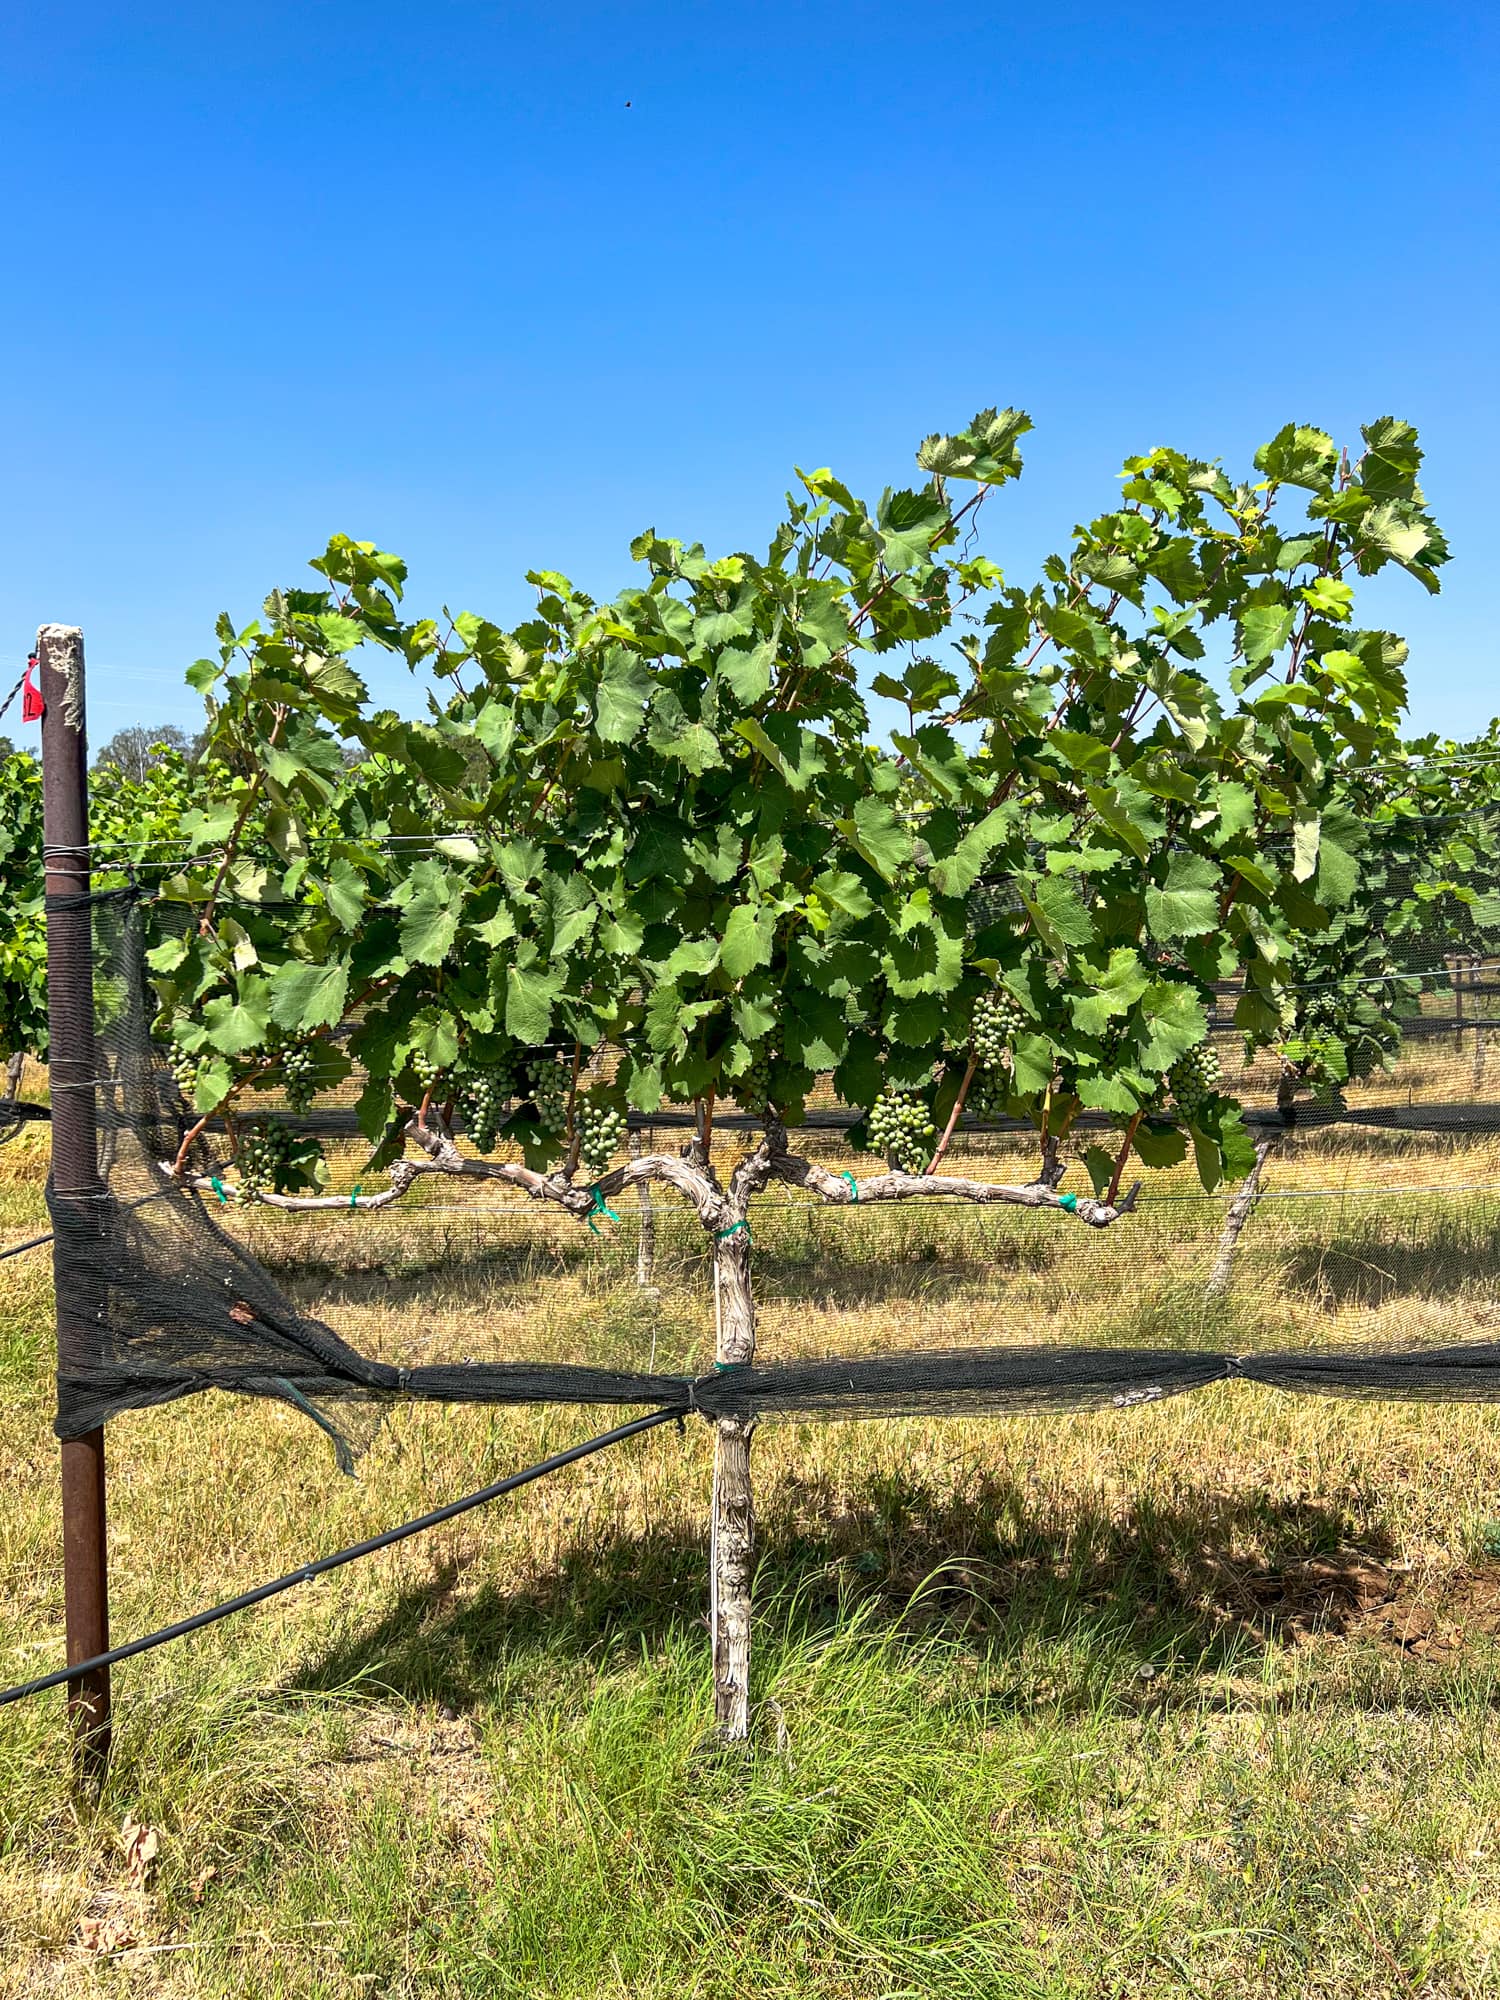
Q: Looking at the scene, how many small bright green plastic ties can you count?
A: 7